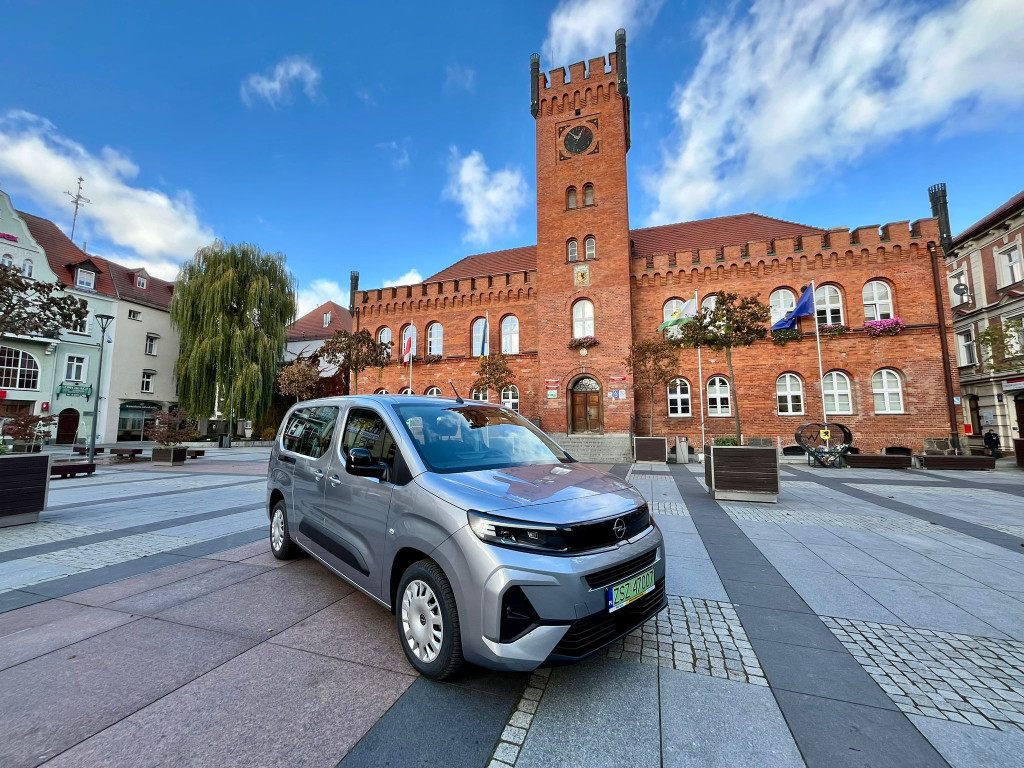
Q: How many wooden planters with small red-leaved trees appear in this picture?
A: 2